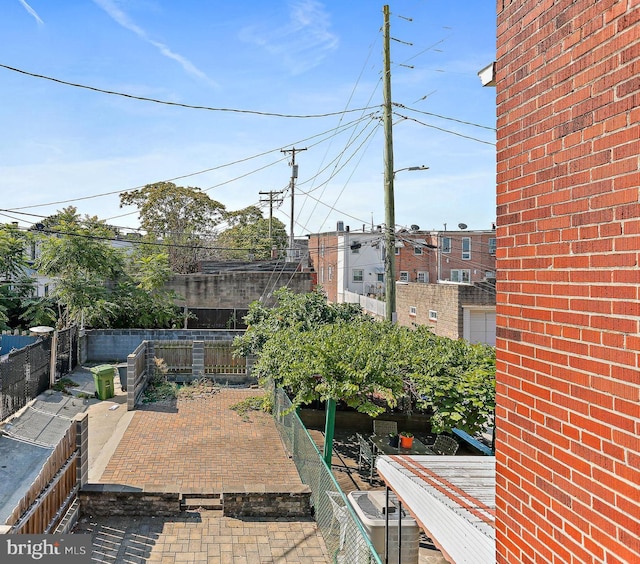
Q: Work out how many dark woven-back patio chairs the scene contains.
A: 3